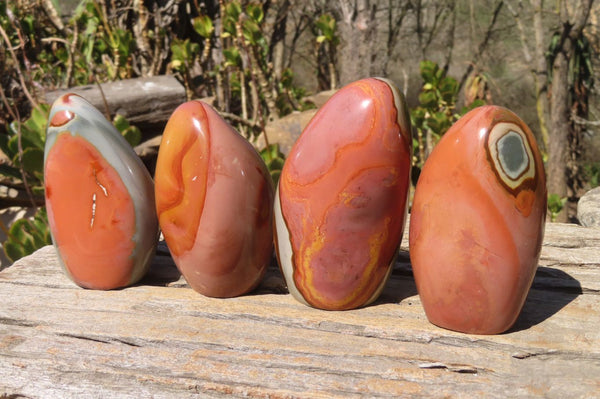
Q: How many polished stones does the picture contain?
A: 4